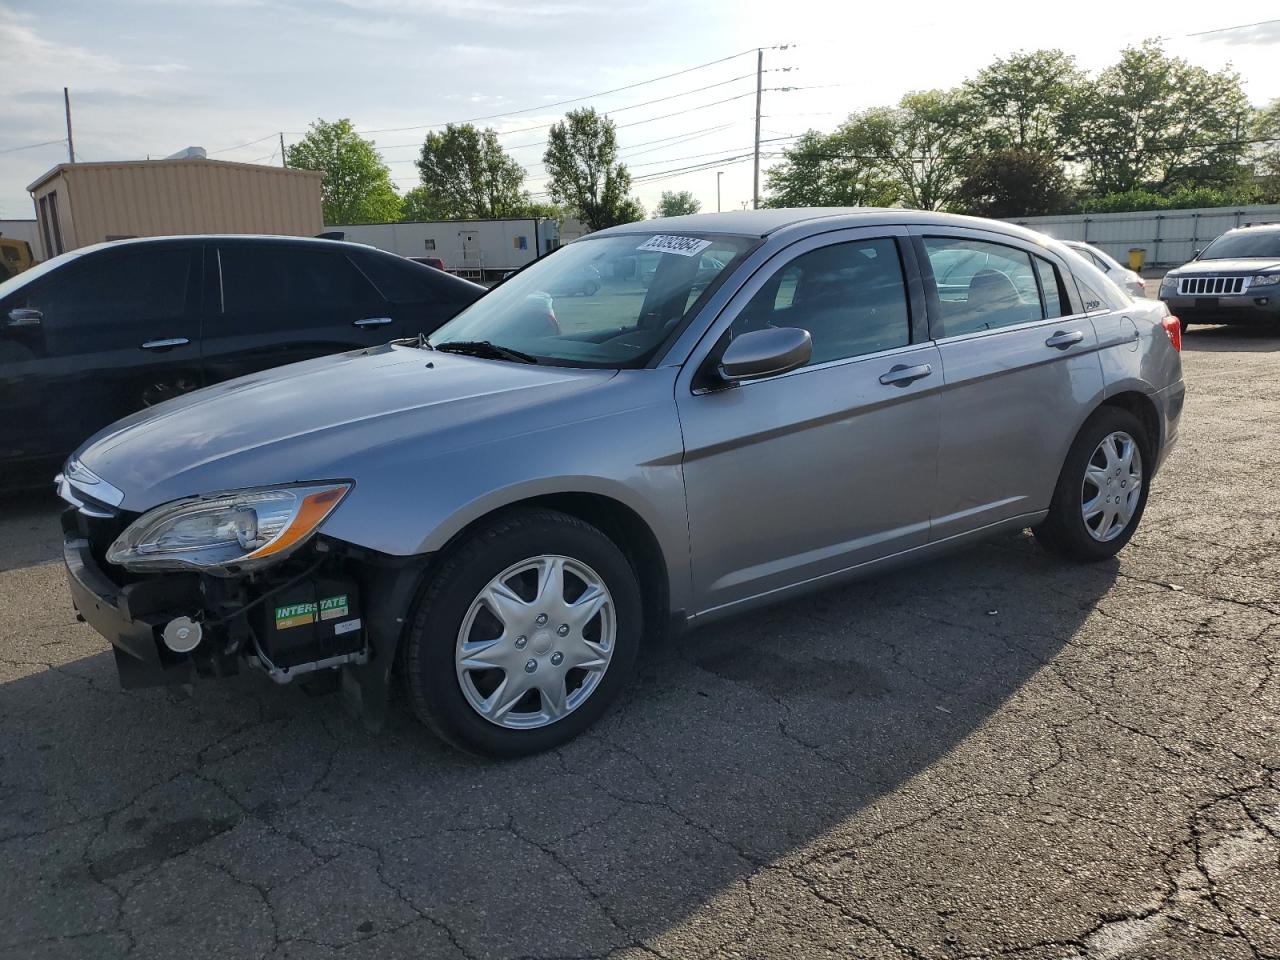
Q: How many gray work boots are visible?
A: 0